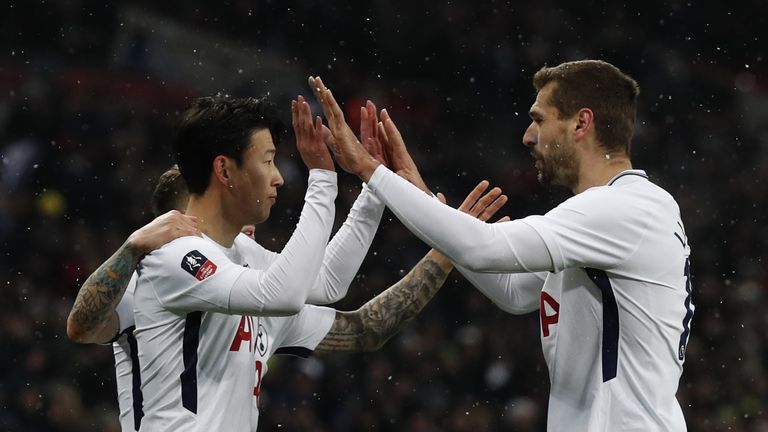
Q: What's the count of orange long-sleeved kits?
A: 0